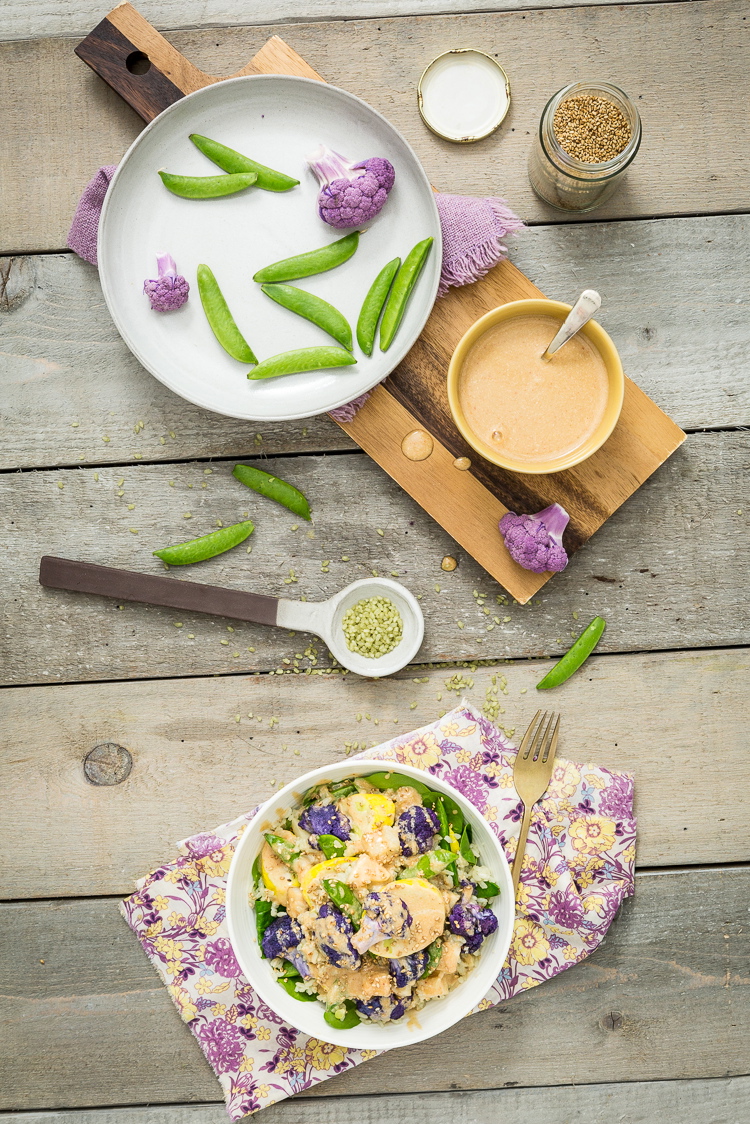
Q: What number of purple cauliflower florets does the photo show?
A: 11